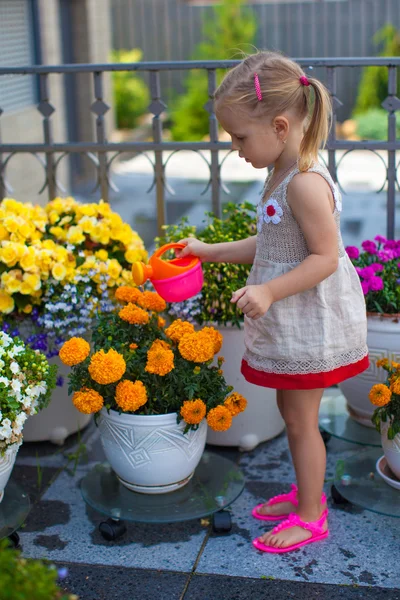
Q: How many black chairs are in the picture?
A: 0